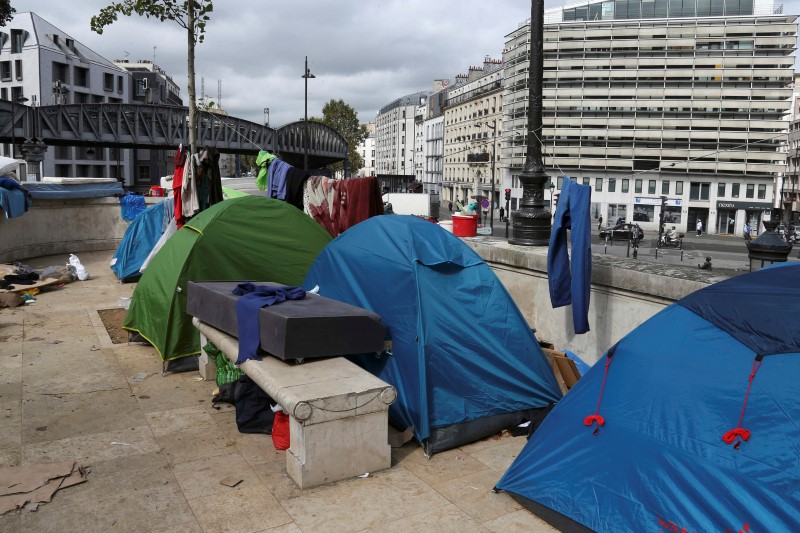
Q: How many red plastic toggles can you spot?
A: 2